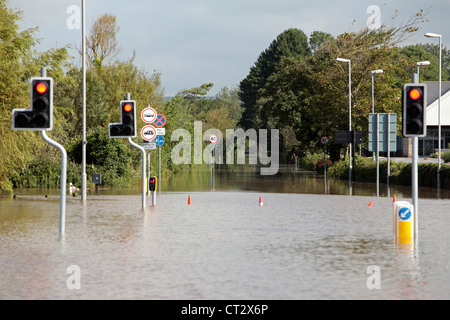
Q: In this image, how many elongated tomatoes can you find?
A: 0